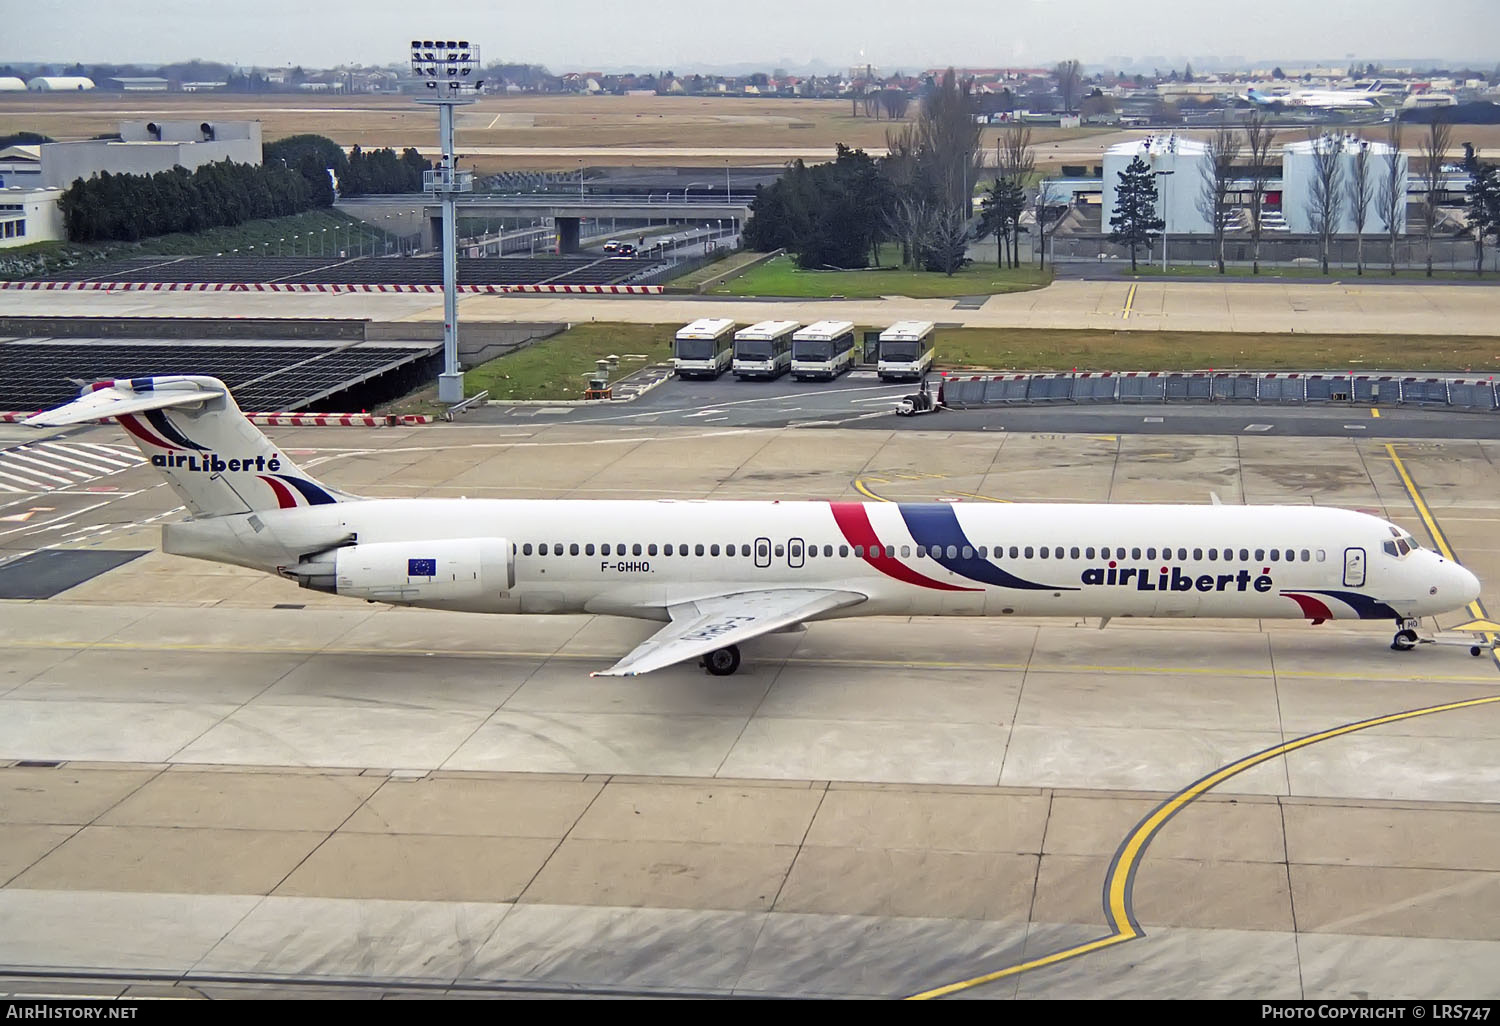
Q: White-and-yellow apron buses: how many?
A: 4